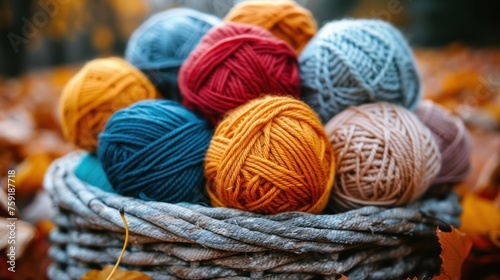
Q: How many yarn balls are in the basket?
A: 10